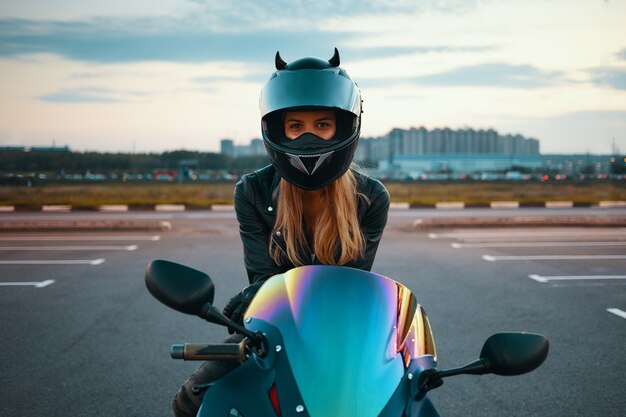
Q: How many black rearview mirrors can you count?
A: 2